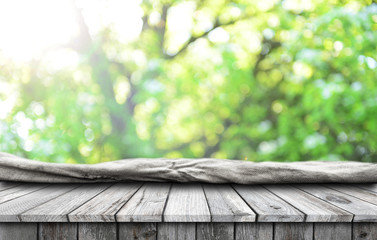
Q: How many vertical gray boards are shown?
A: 10